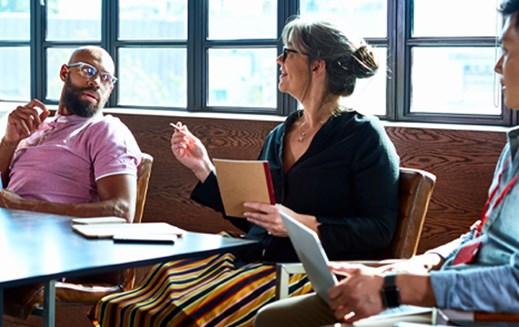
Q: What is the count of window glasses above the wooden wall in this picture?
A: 12